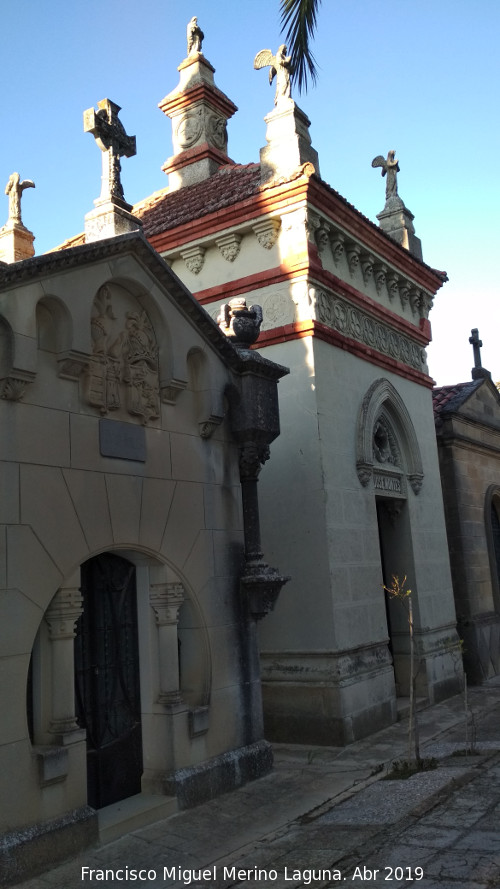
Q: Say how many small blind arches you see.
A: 4